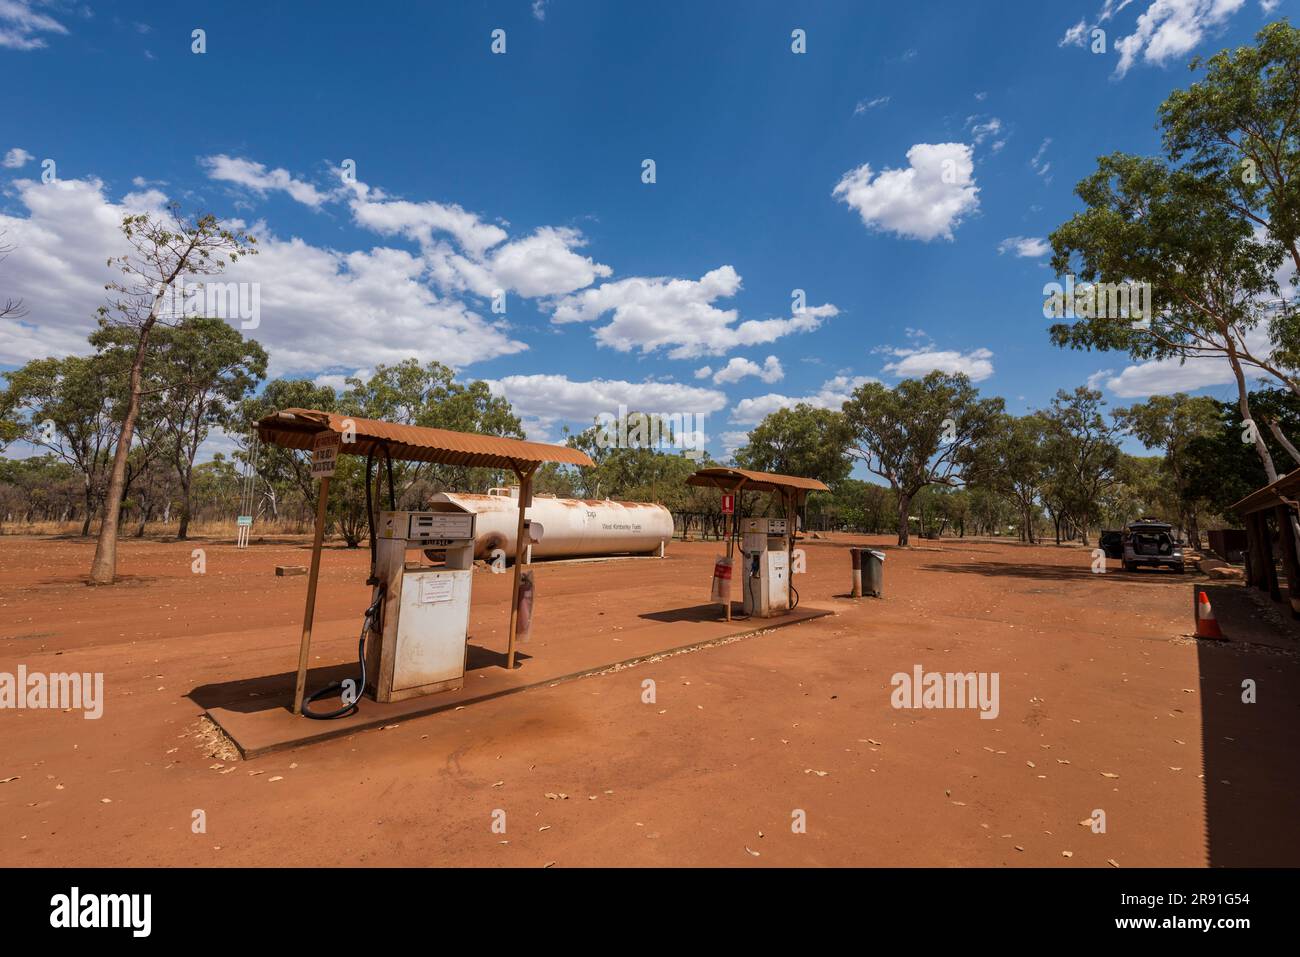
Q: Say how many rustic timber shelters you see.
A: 2